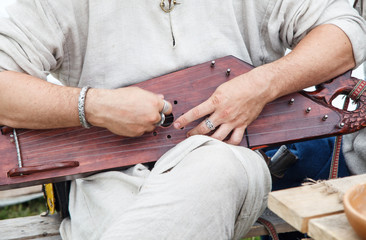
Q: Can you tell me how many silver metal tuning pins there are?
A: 6